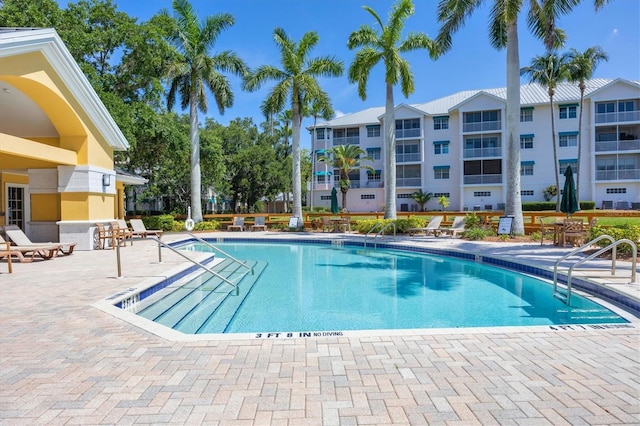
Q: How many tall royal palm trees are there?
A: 4